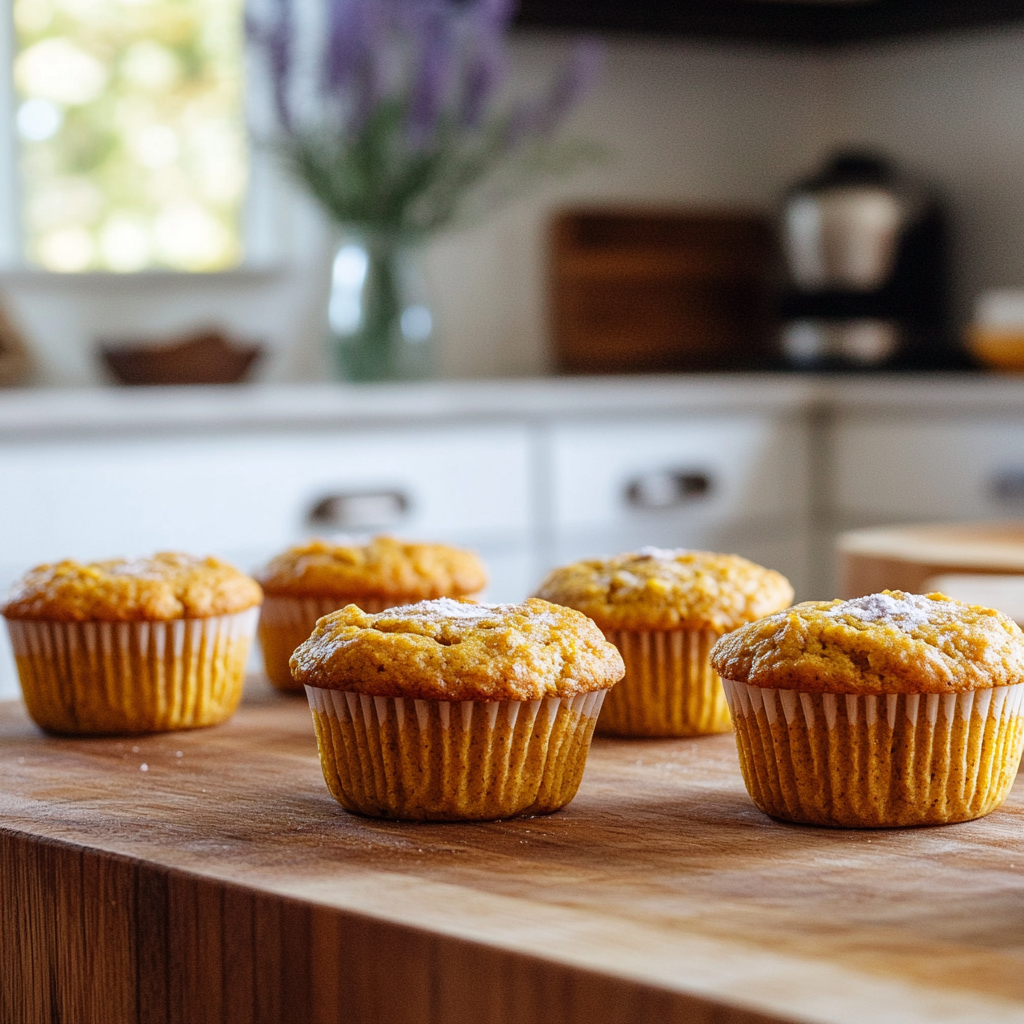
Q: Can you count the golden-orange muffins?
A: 5